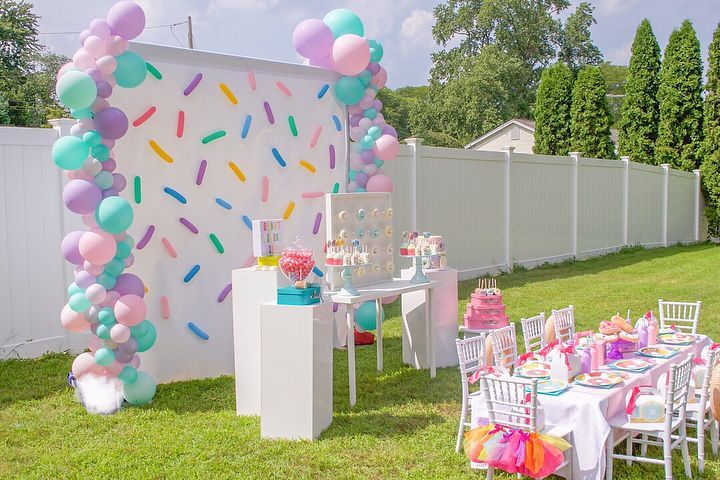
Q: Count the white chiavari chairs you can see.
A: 8